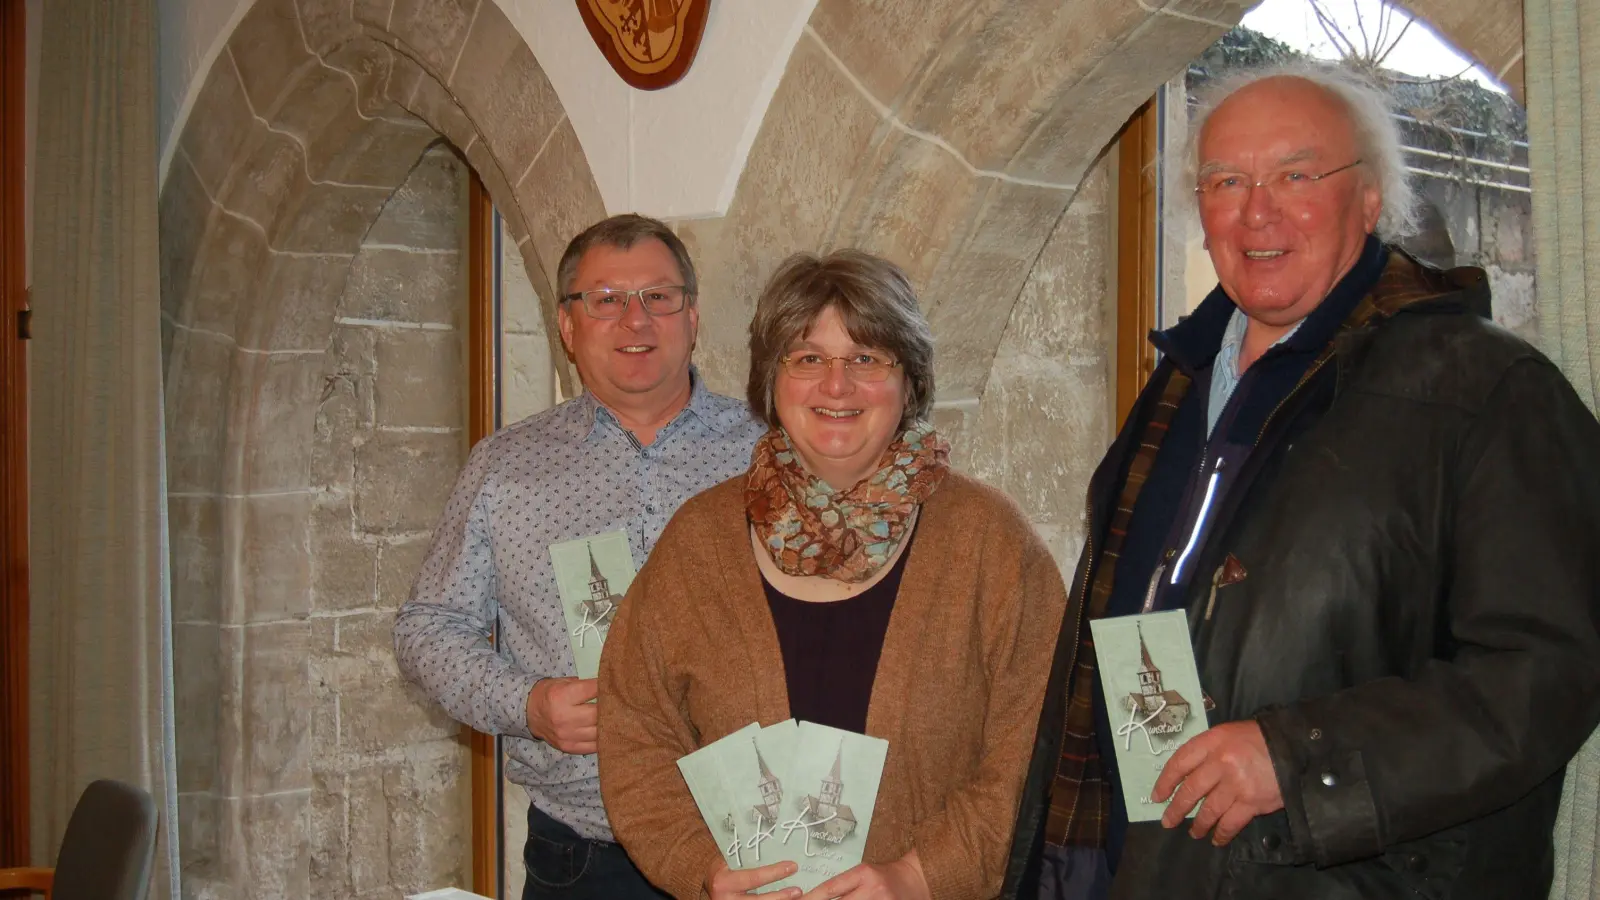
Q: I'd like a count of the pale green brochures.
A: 5